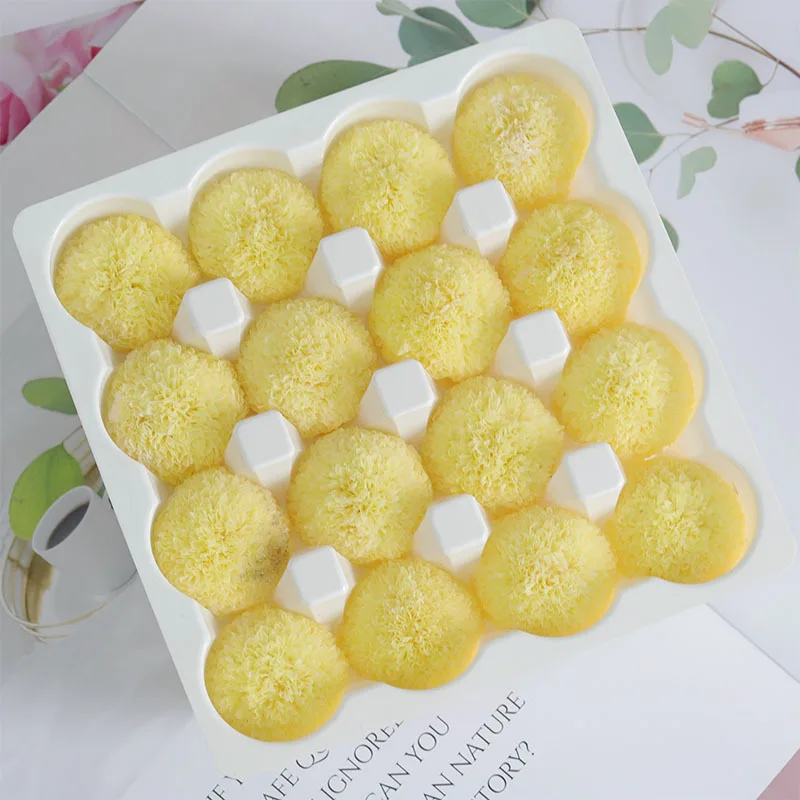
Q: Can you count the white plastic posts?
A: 9